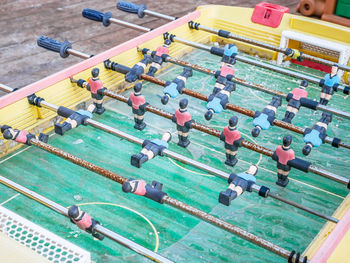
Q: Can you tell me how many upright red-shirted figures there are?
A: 8